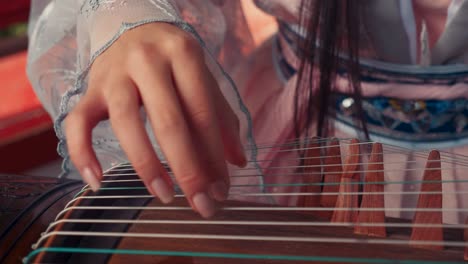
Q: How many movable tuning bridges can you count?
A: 5